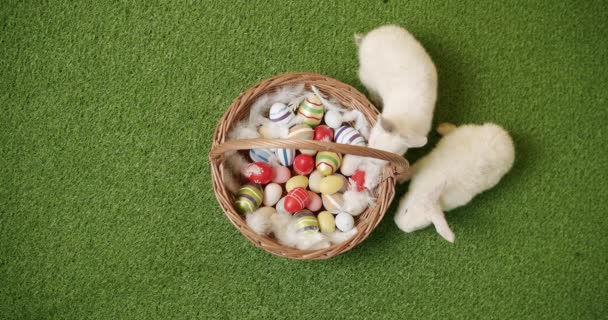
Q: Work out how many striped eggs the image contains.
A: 11